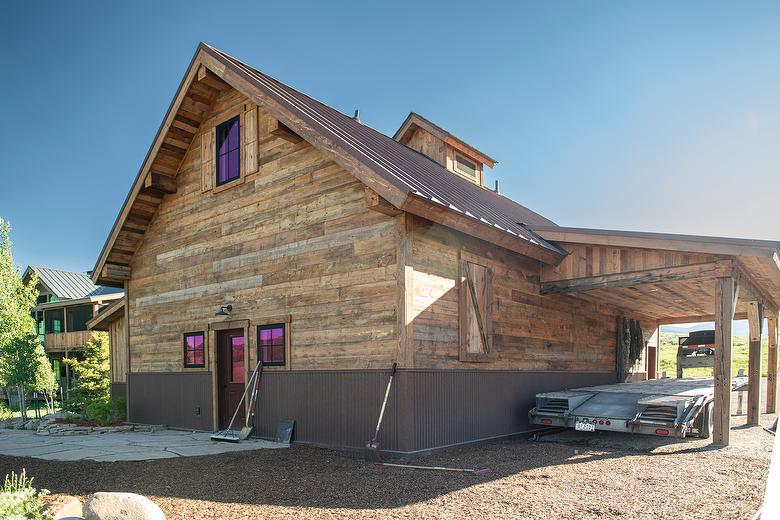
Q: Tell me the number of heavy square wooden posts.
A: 3